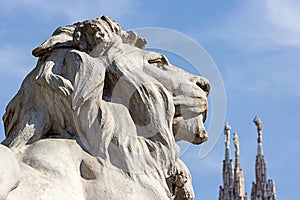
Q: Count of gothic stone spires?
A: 3